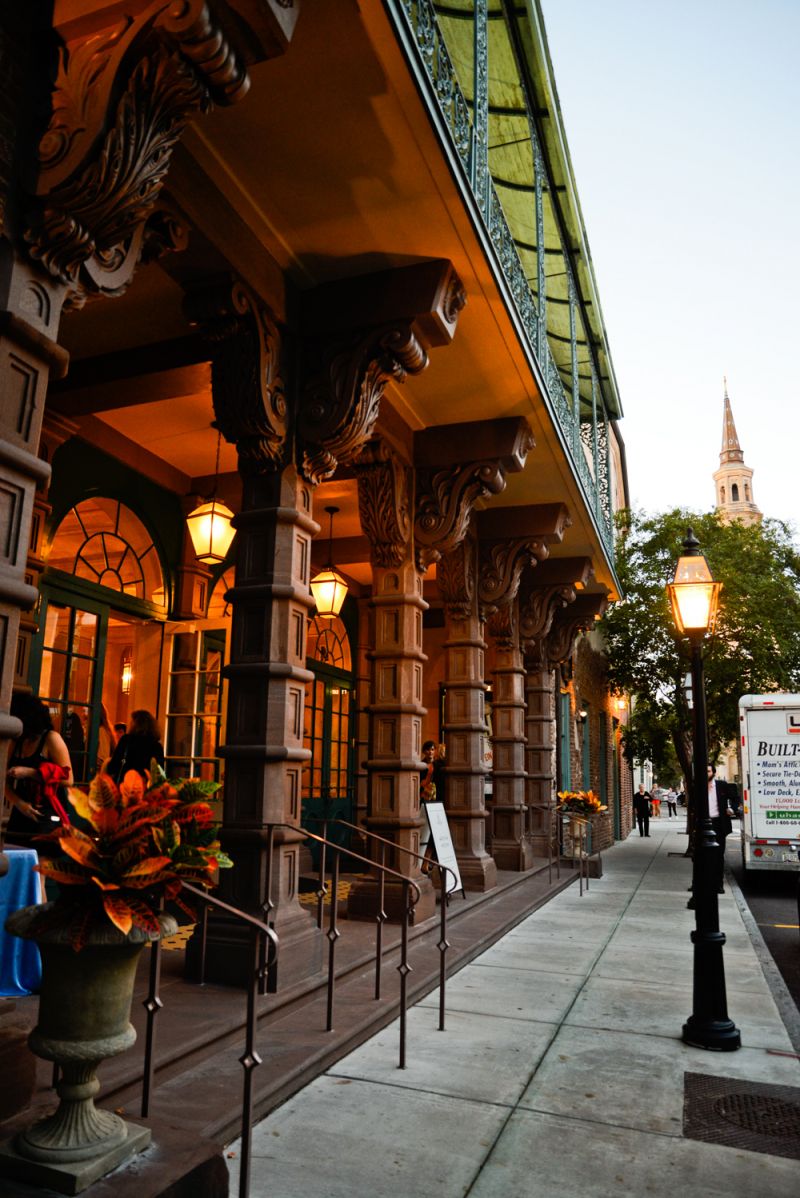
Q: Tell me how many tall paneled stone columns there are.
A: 6